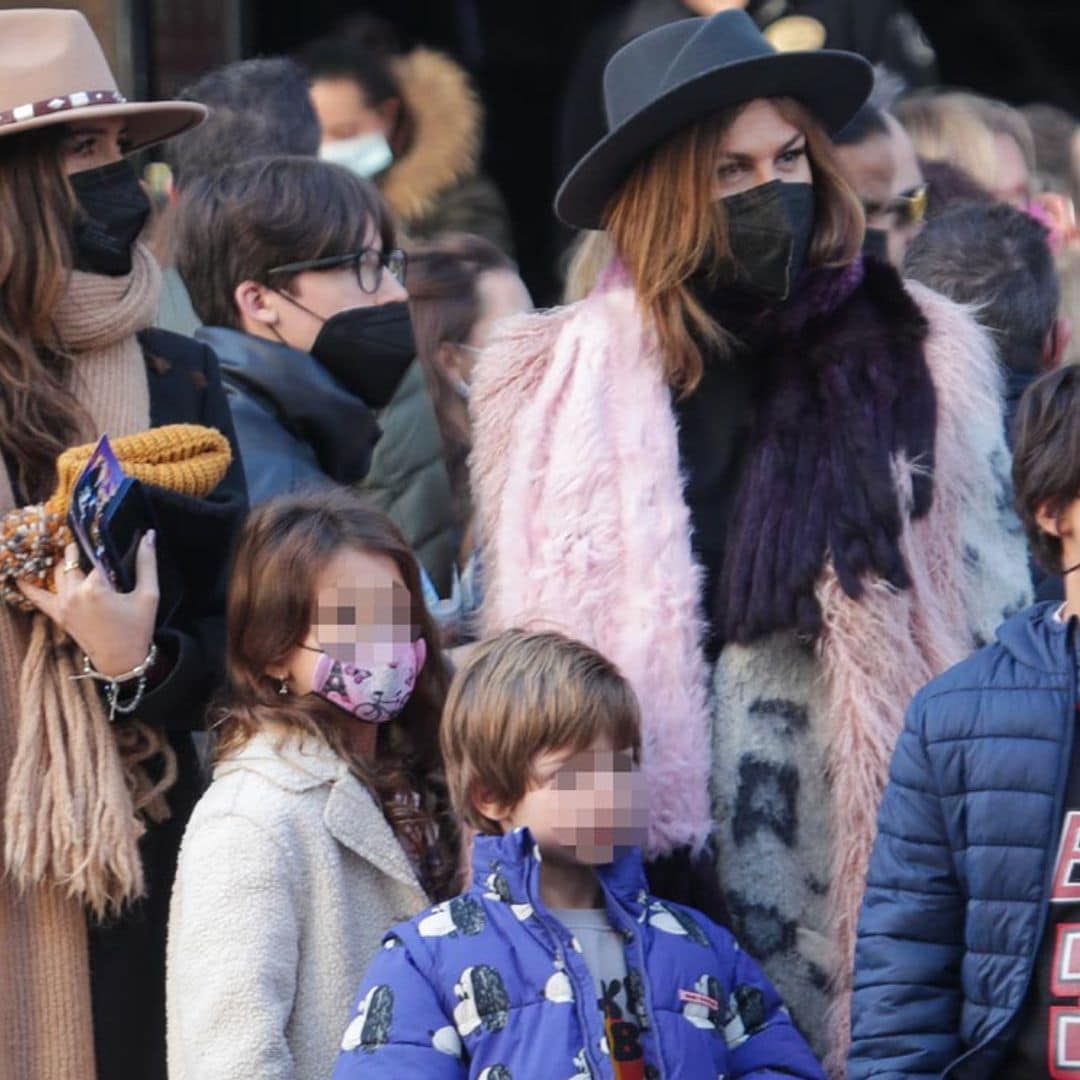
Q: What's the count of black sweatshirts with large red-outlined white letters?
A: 1